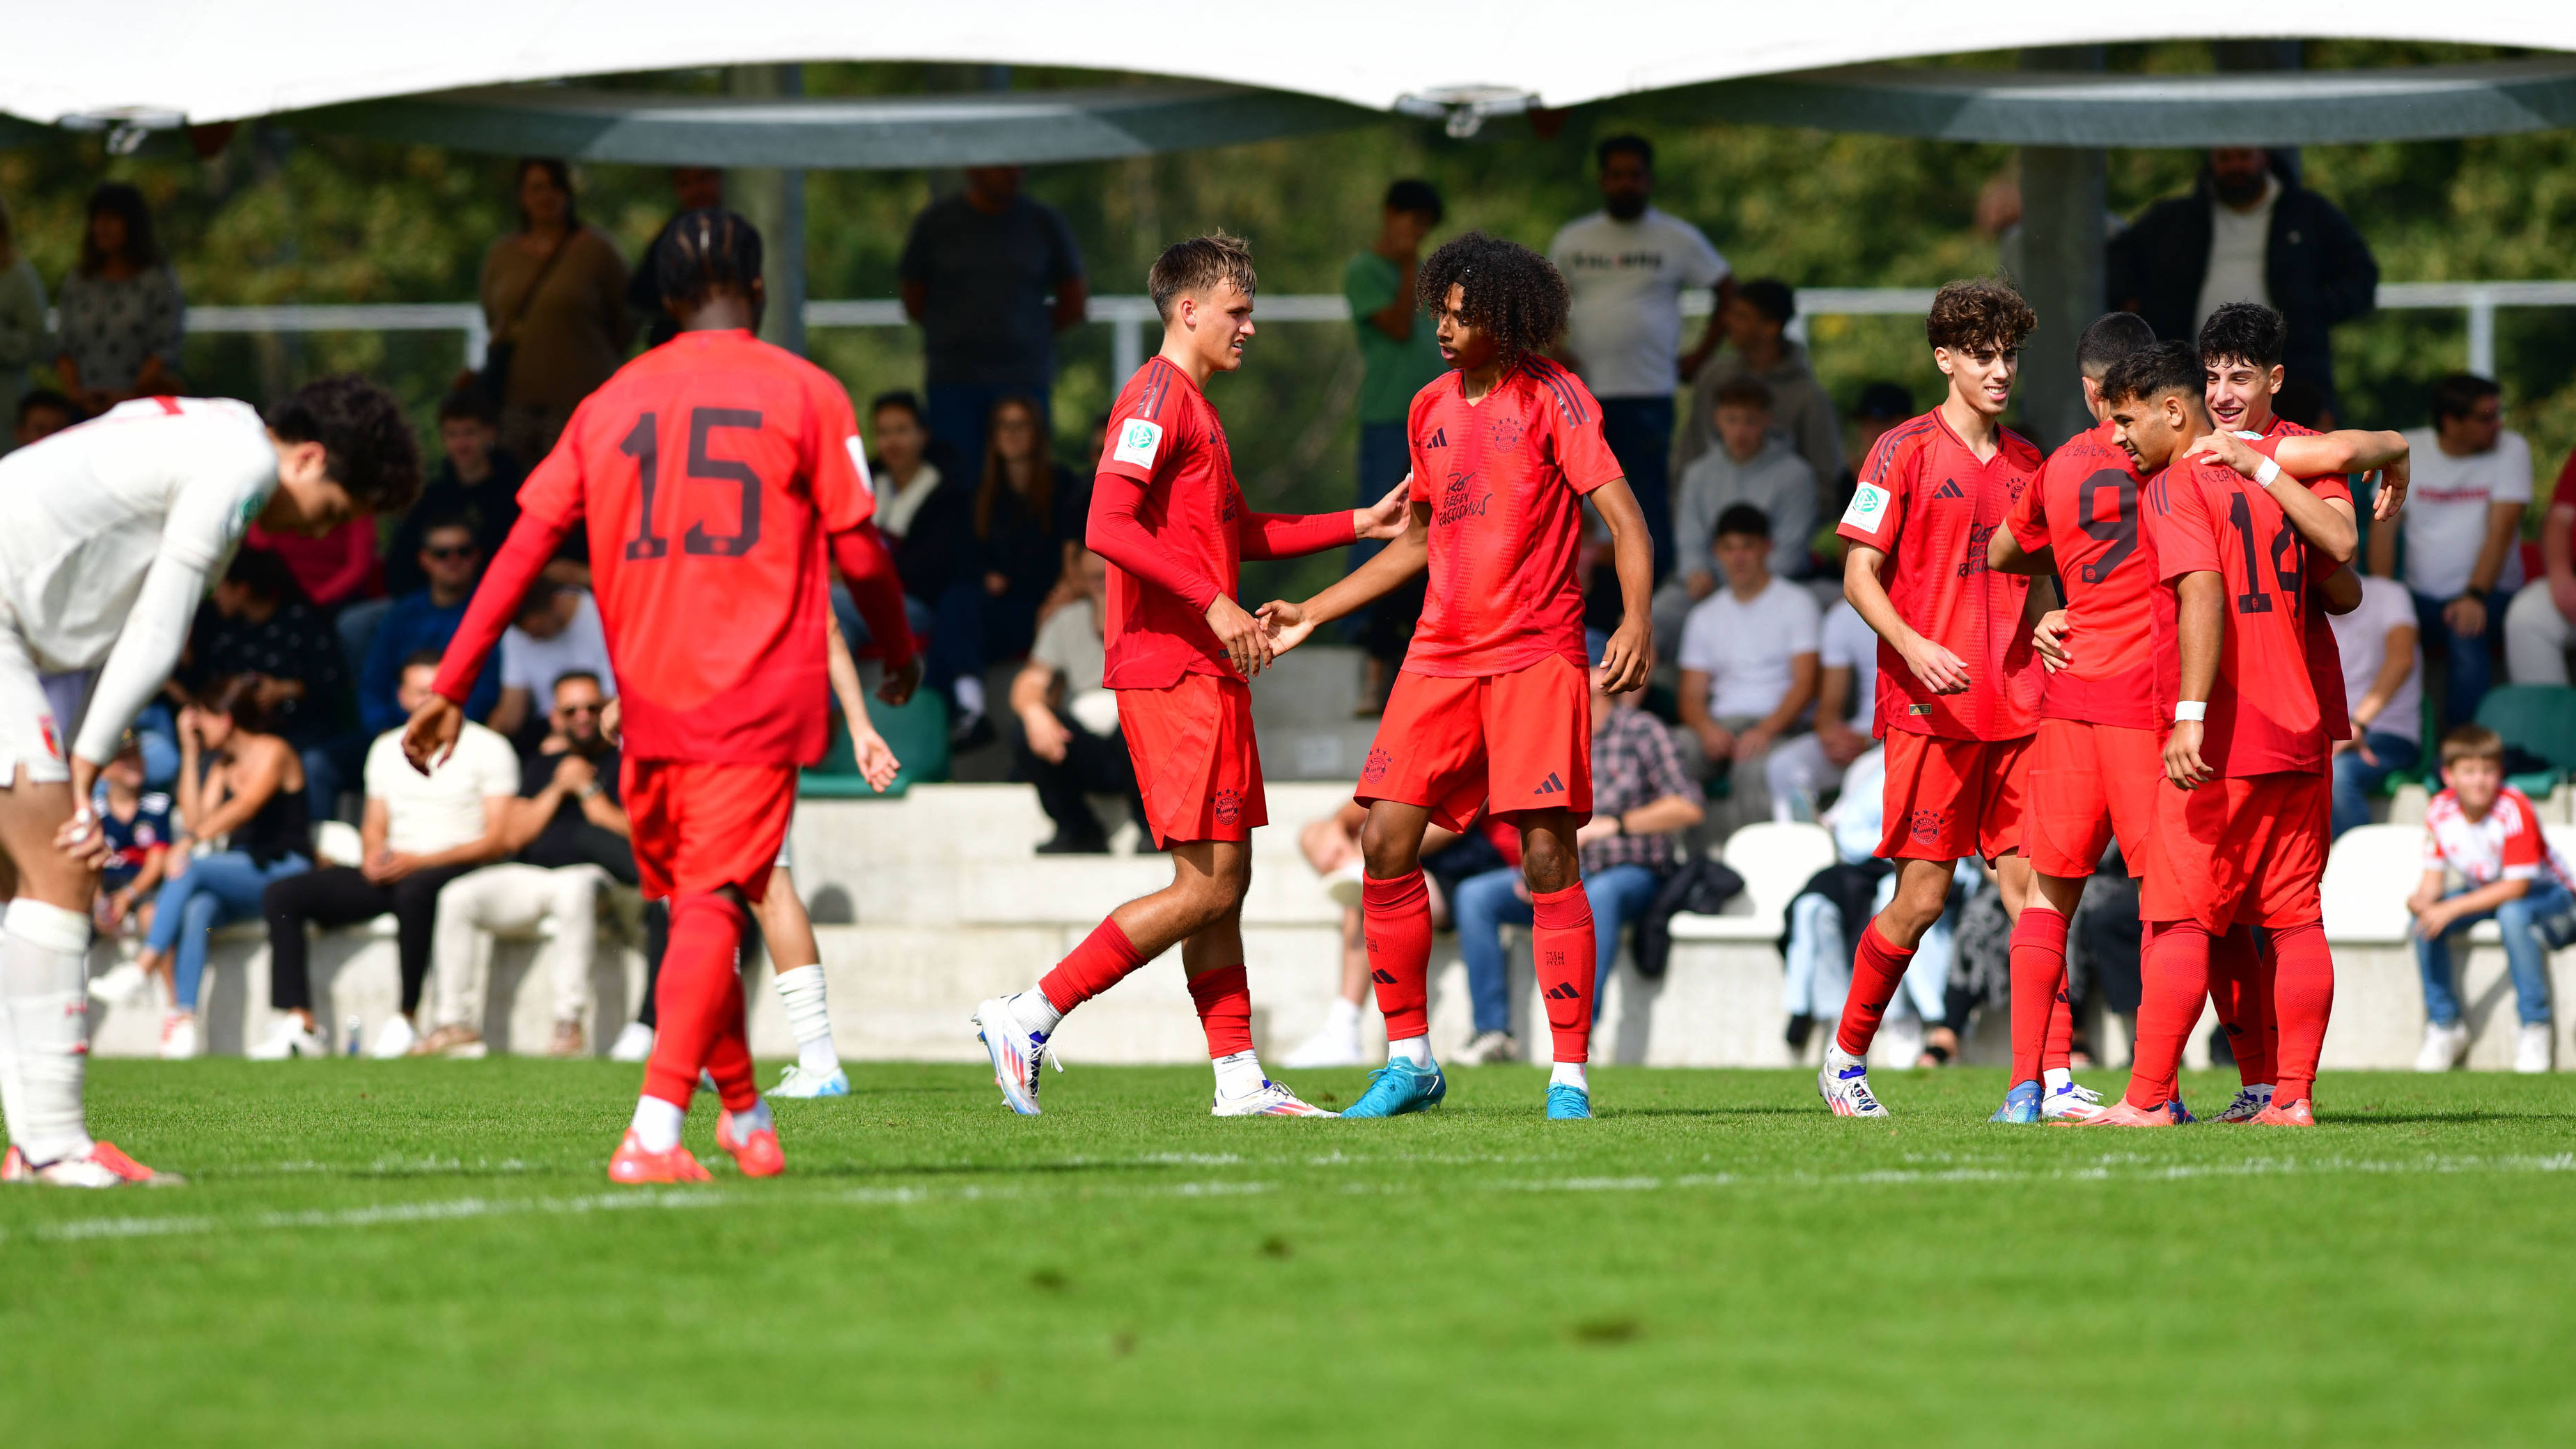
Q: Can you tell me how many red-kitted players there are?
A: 7